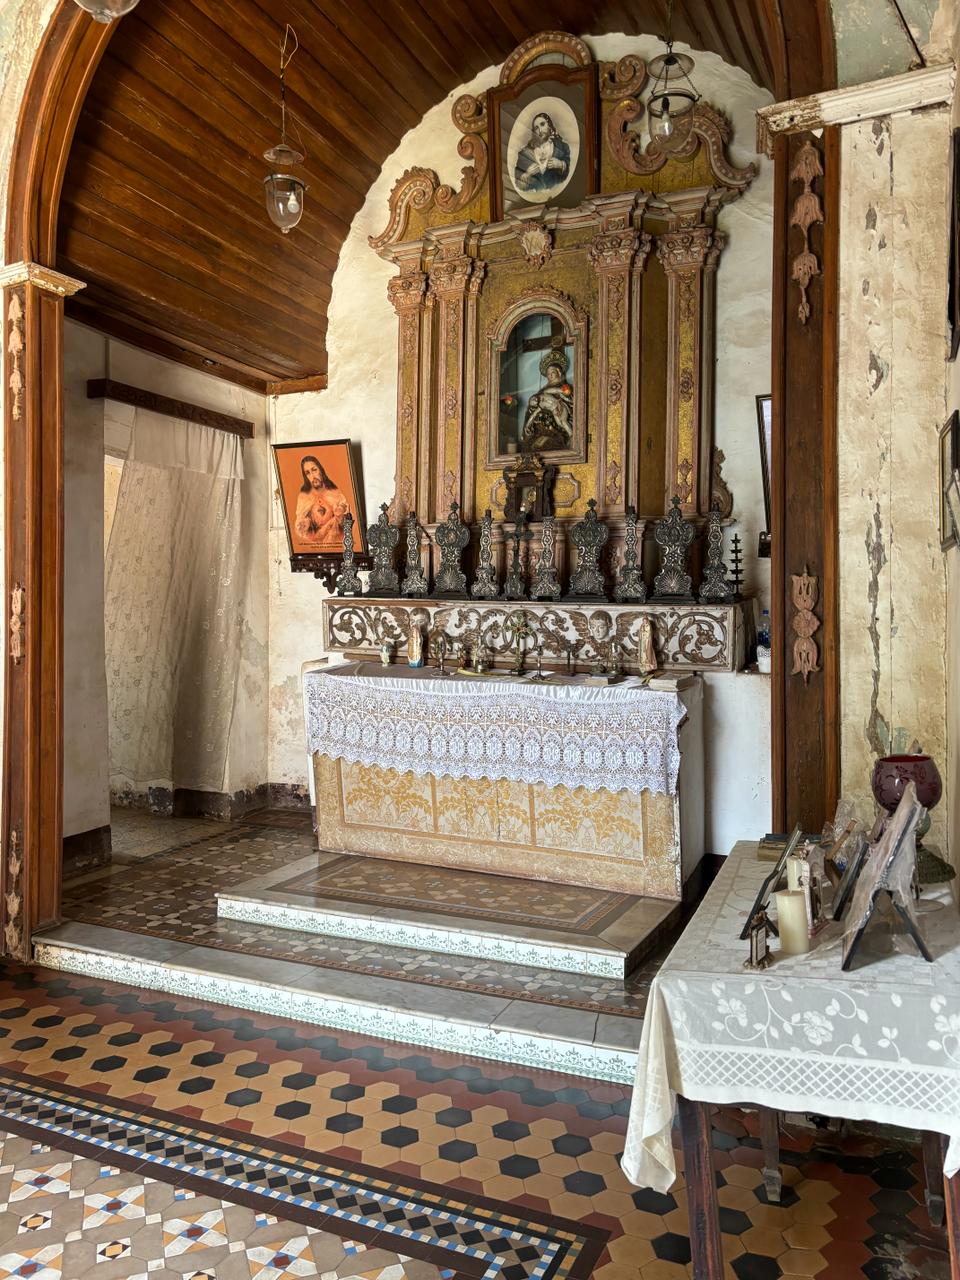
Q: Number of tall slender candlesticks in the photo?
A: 6